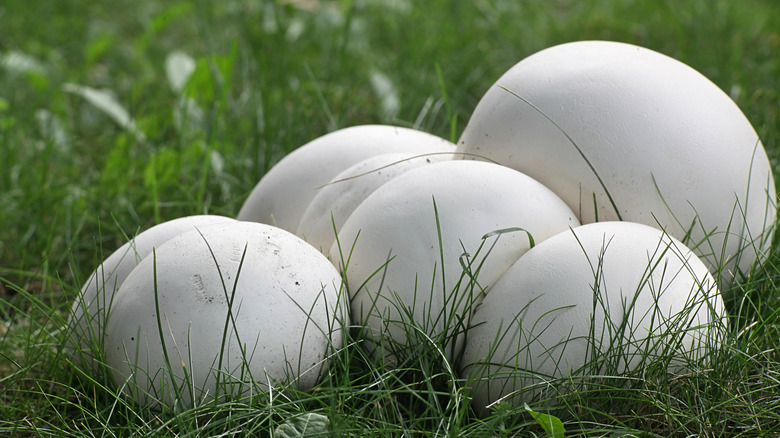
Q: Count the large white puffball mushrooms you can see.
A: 7